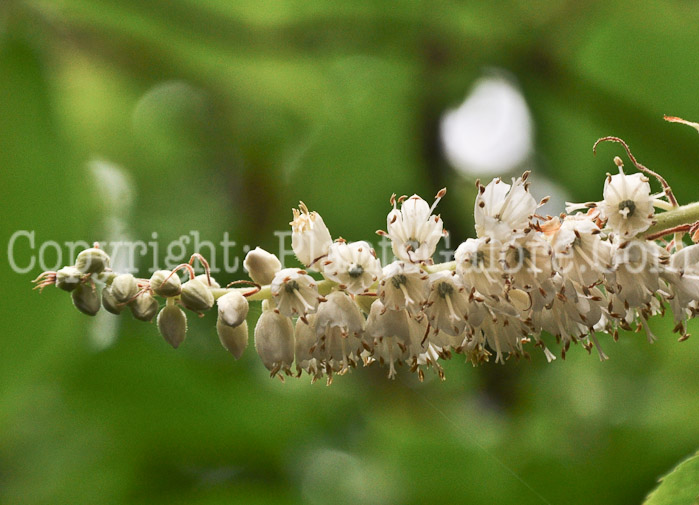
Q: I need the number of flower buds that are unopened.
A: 13